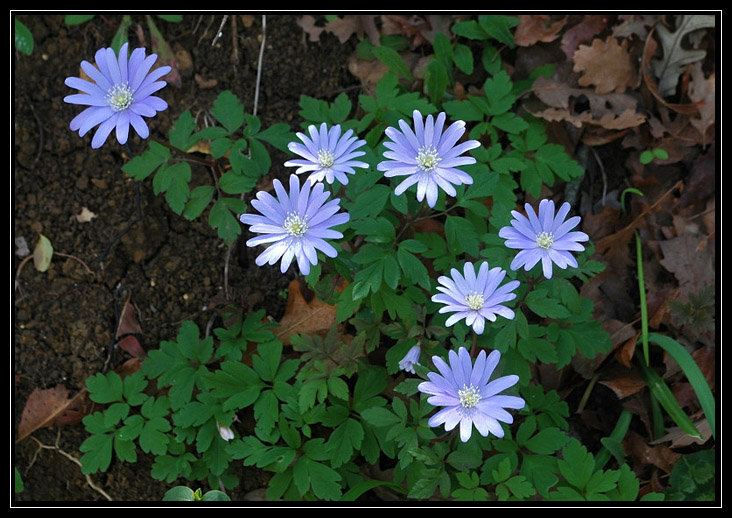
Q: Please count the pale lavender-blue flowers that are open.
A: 7